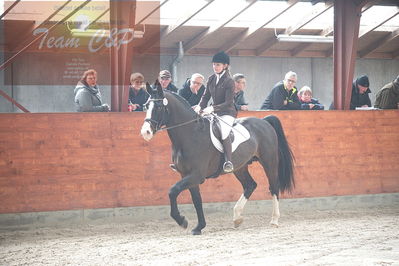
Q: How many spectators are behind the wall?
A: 9